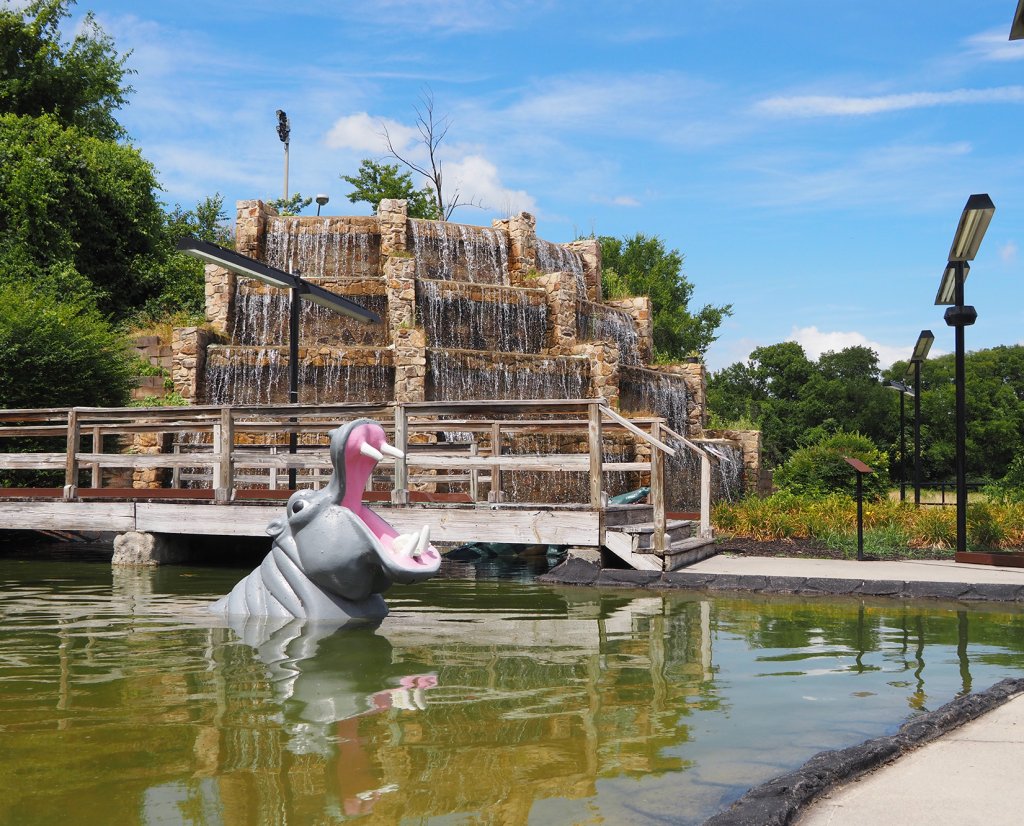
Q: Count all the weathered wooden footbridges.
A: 1